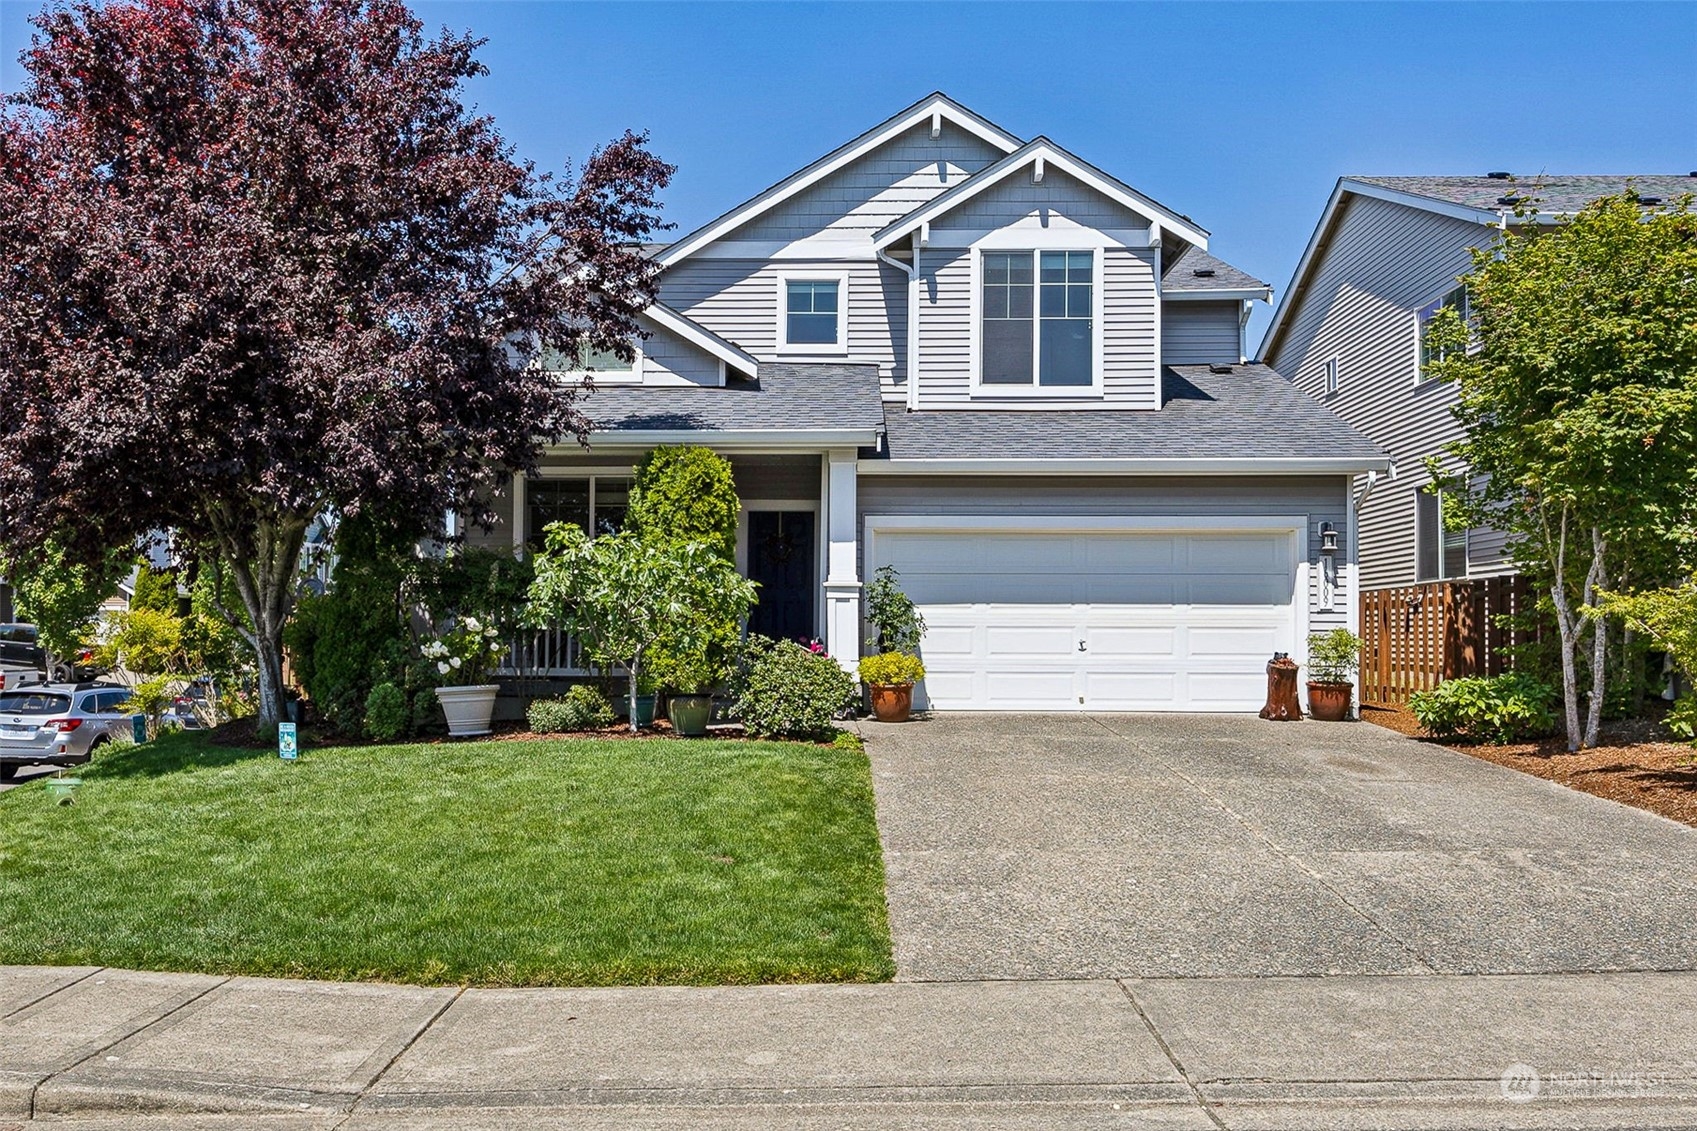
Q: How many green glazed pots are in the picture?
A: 2